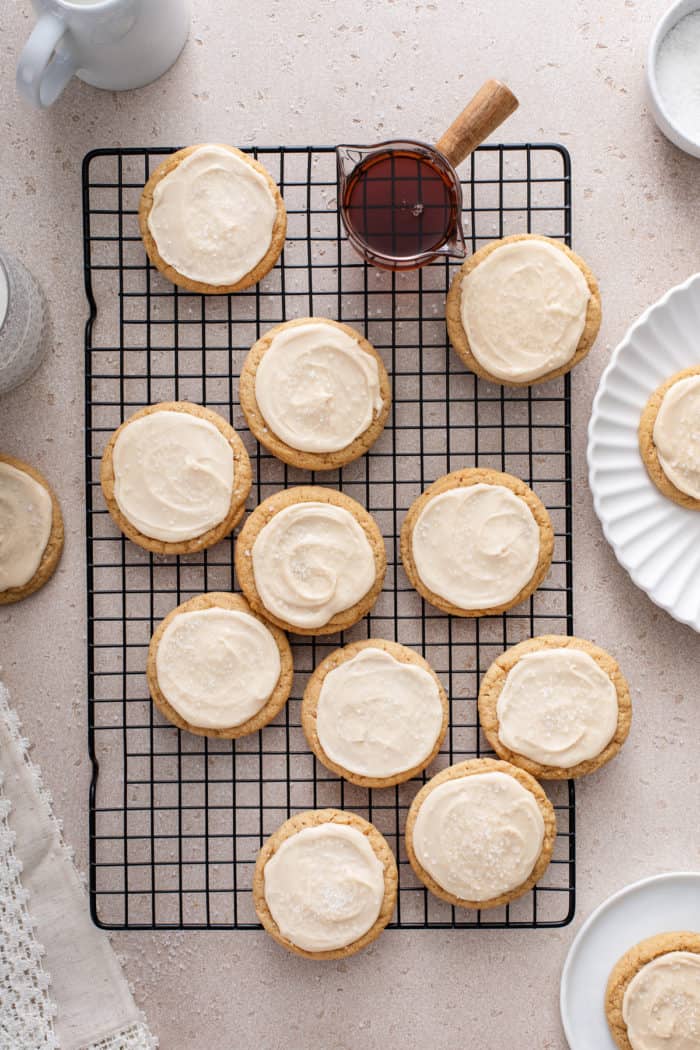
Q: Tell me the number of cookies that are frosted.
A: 14